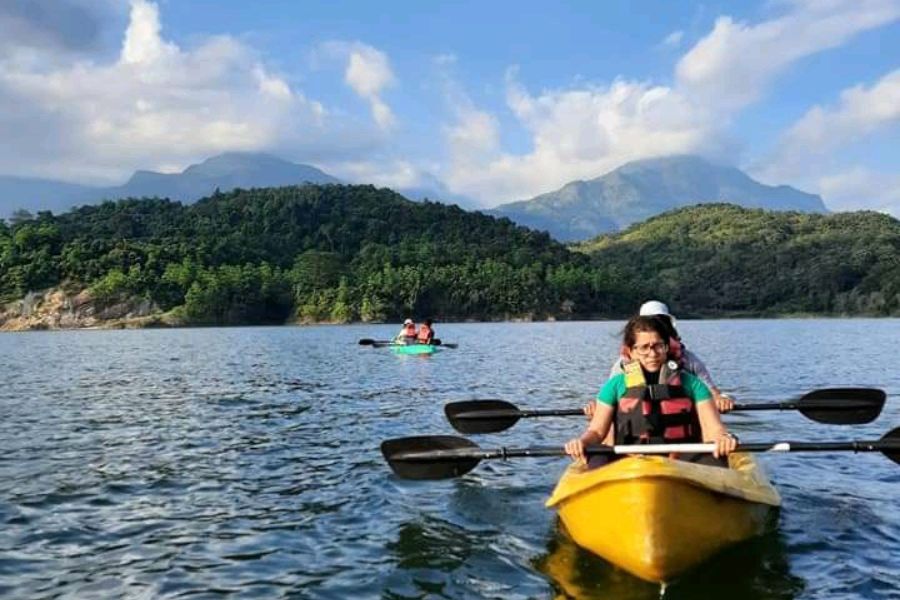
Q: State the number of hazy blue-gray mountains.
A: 2